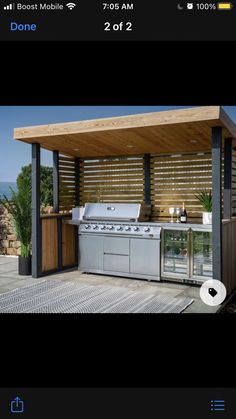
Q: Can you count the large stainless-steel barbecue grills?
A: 1